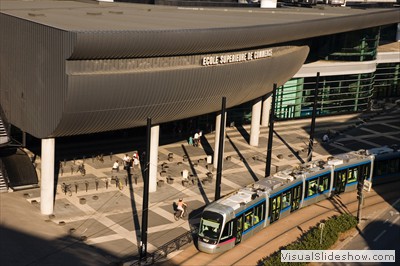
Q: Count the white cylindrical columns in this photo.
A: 5